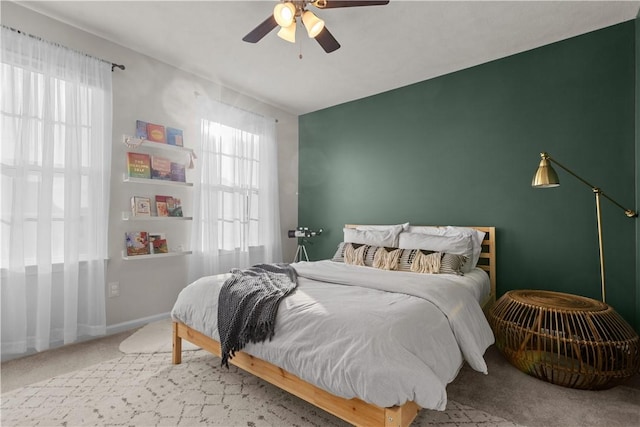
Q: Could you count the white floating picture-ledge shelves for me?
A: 4